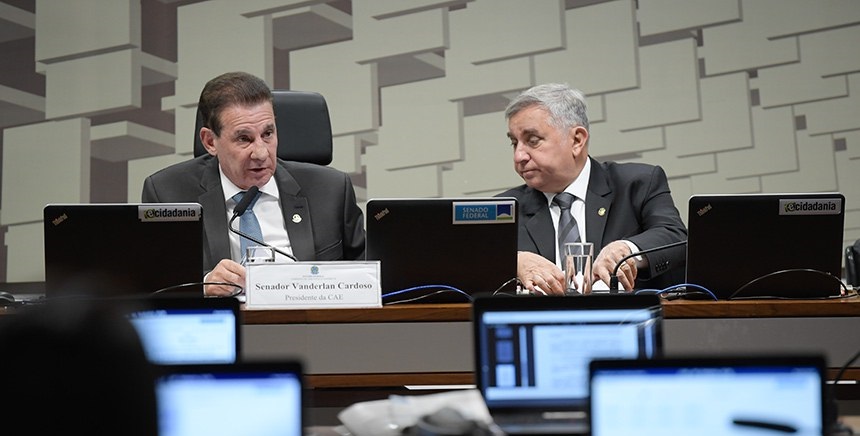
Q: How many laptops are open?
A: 7